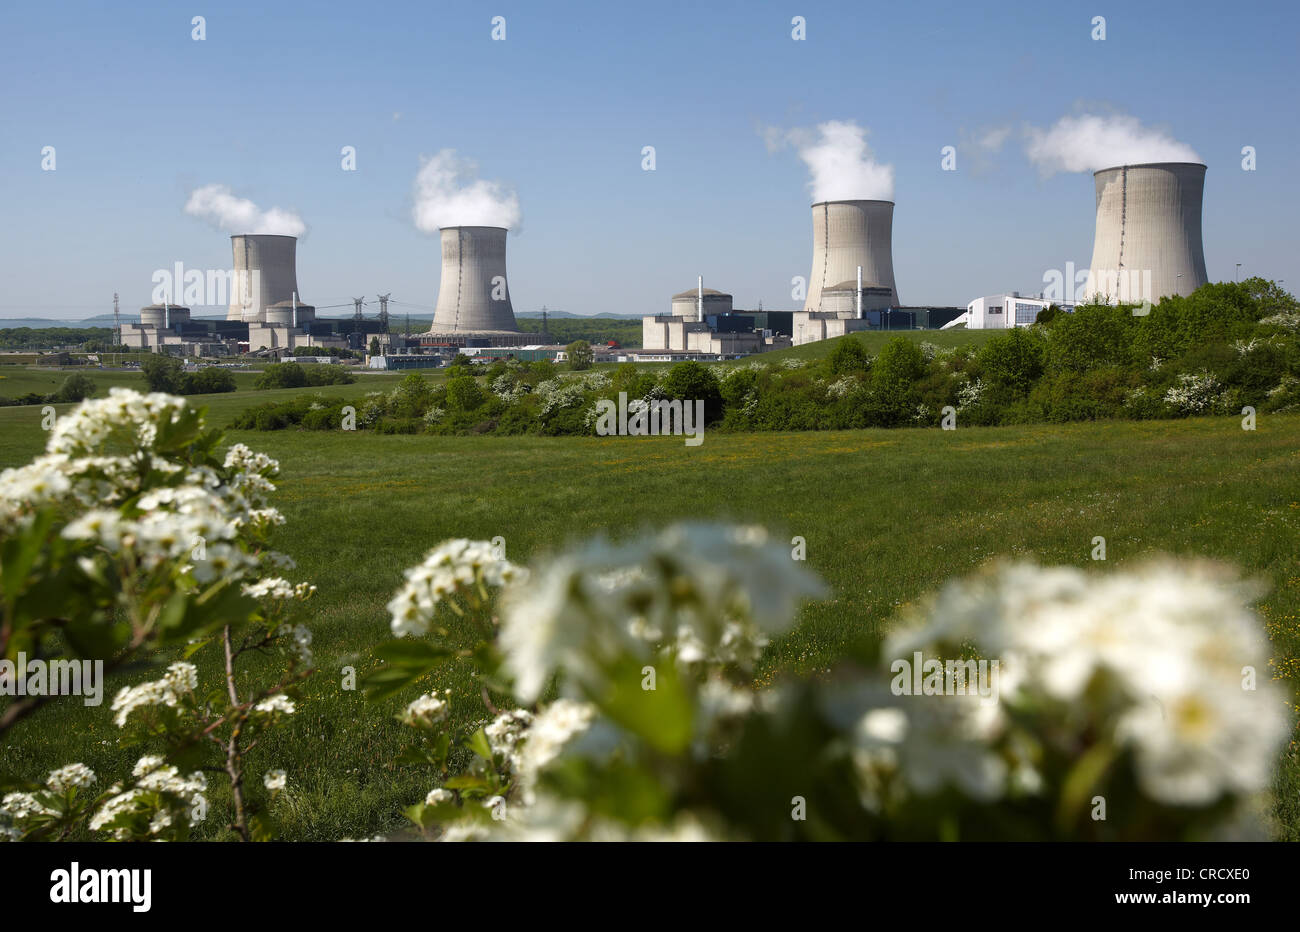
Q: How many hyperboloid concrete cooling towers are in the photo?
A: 4